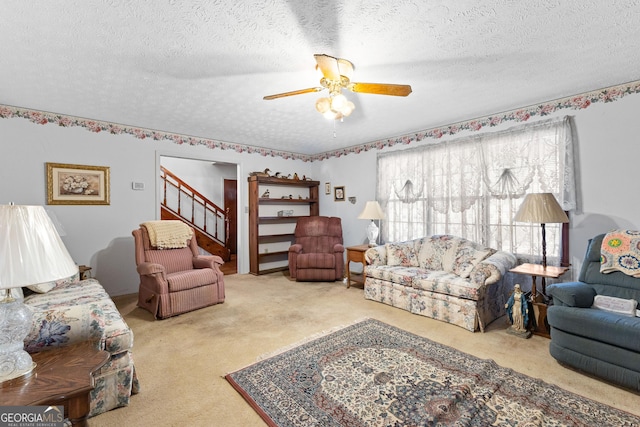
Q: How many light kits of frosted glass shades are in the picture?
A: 1